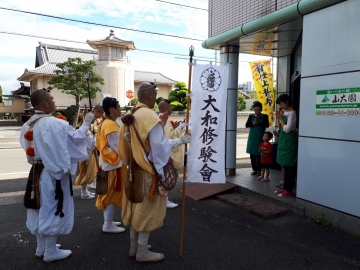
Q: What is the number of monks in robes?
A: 5